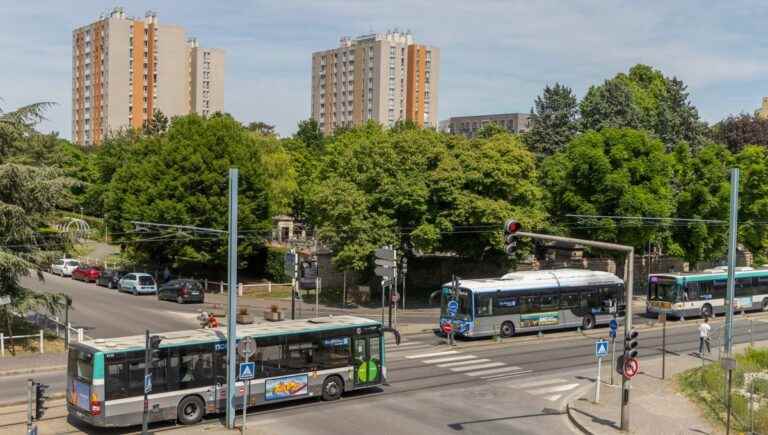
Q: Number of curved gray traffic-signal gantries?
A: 1